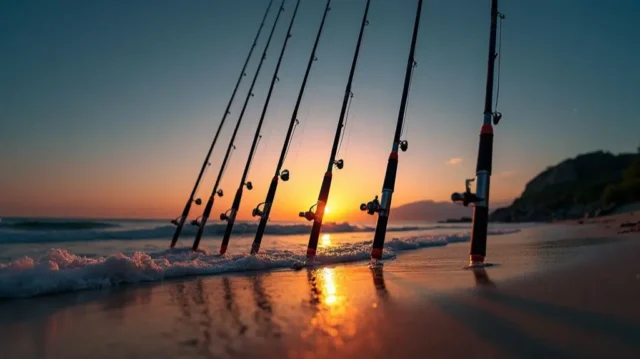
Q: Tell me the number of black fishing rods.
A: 7